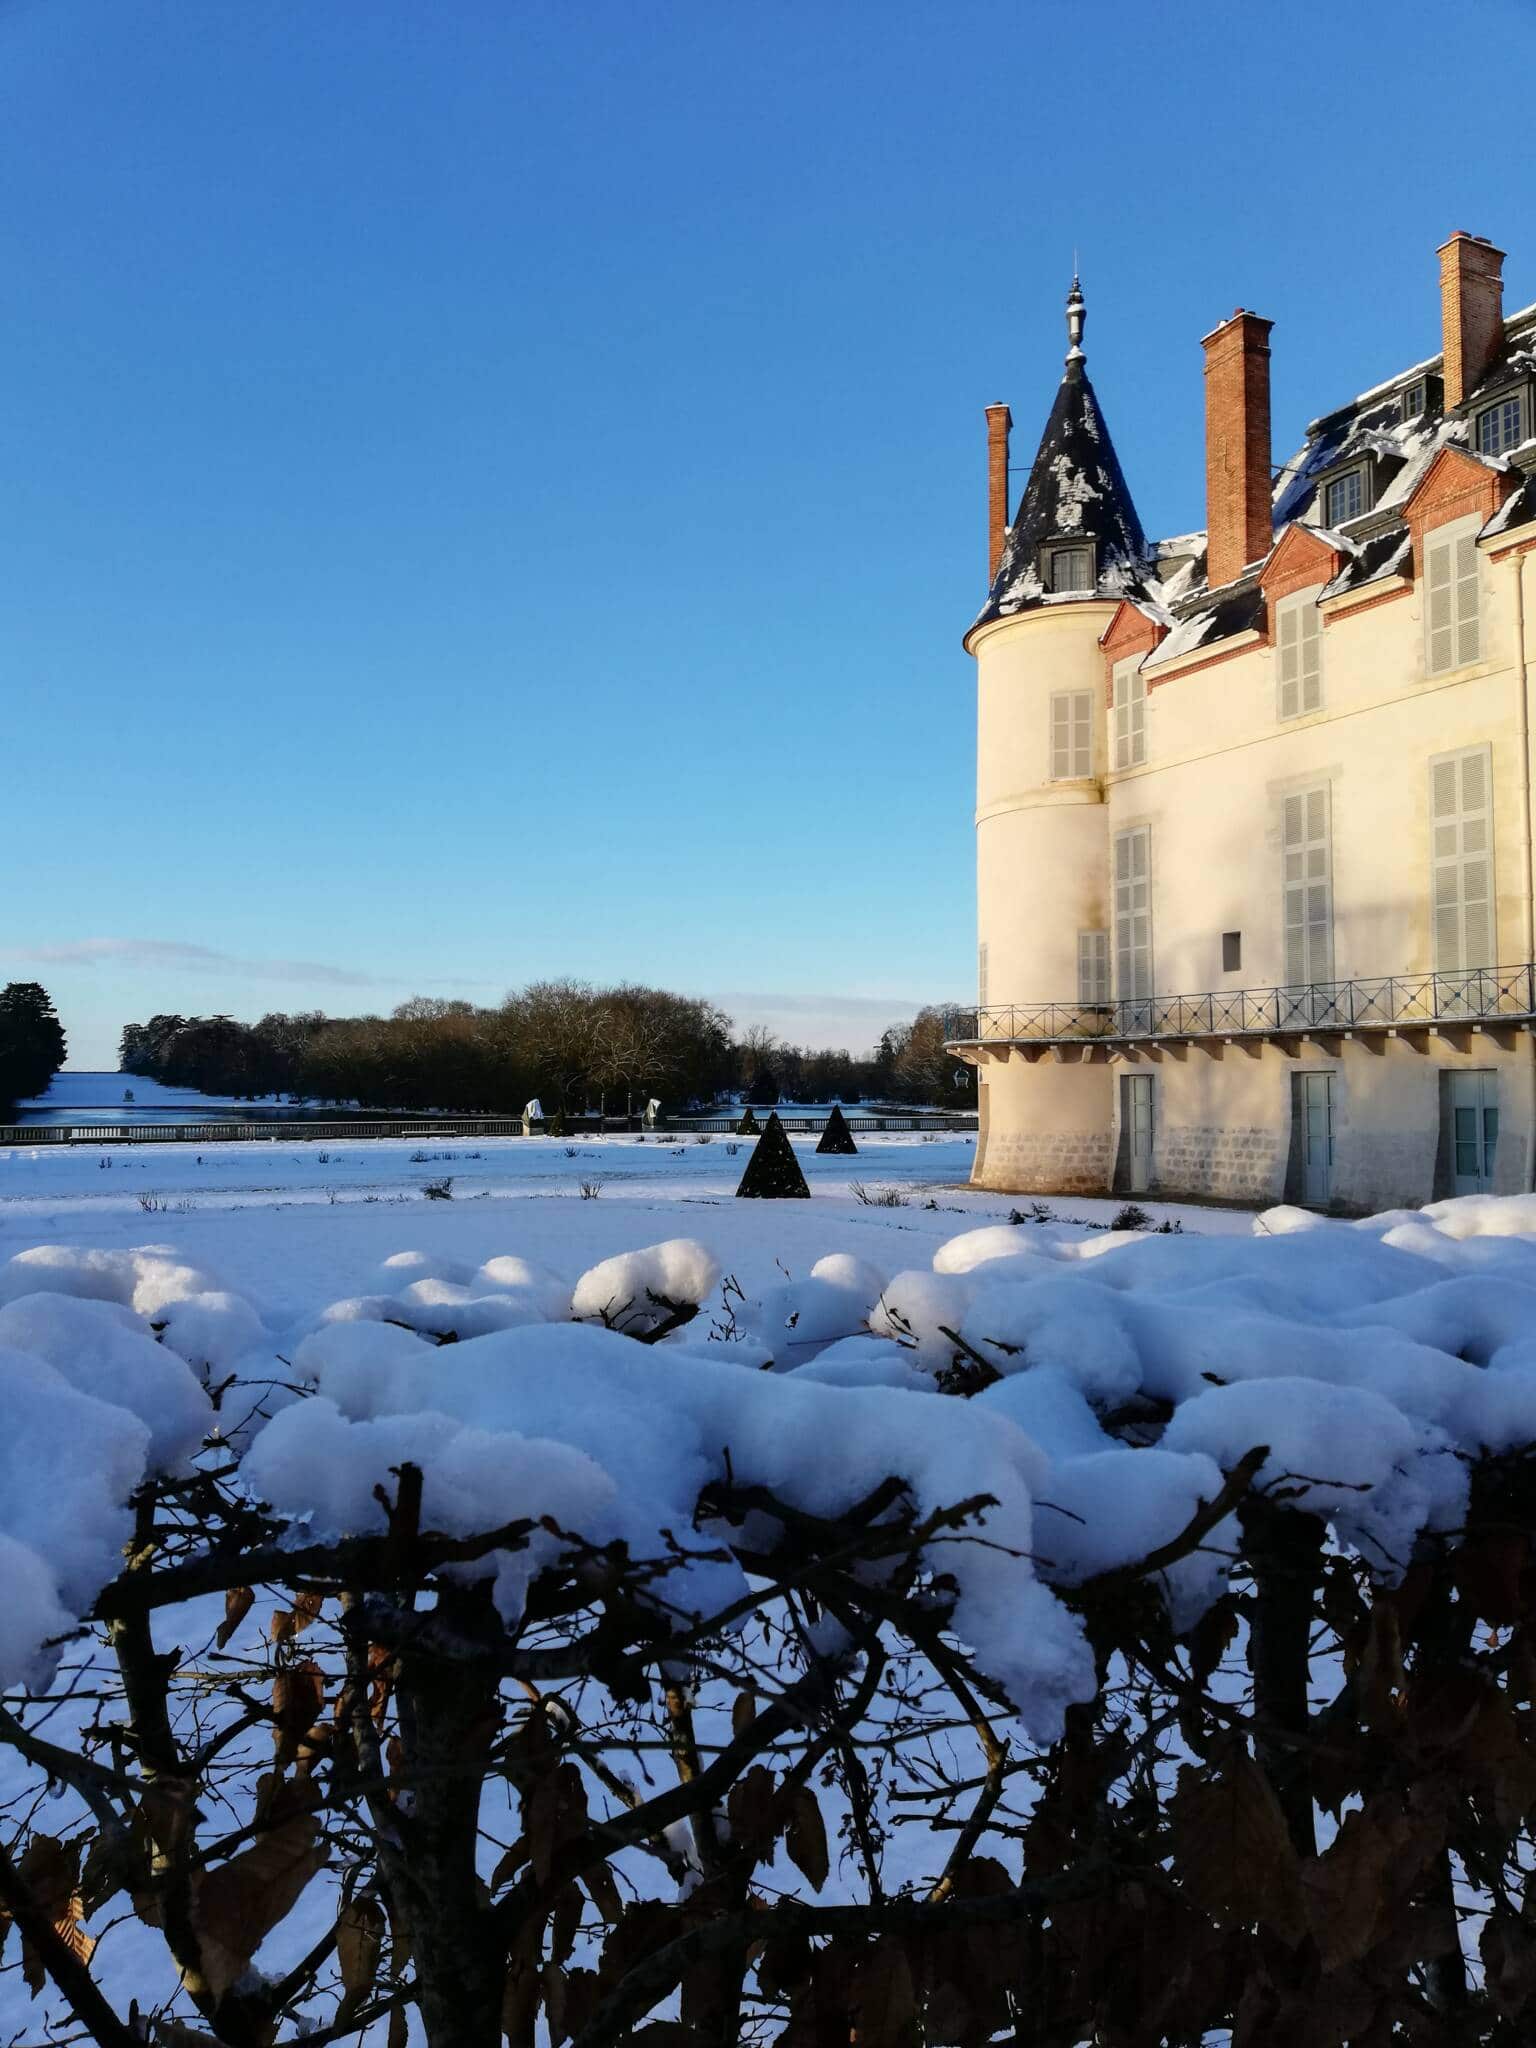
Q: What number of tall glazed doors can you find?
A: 3